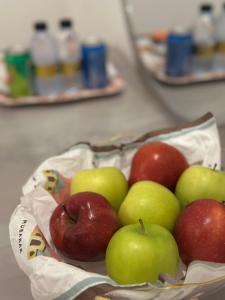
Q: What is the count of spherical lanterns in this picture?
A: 0